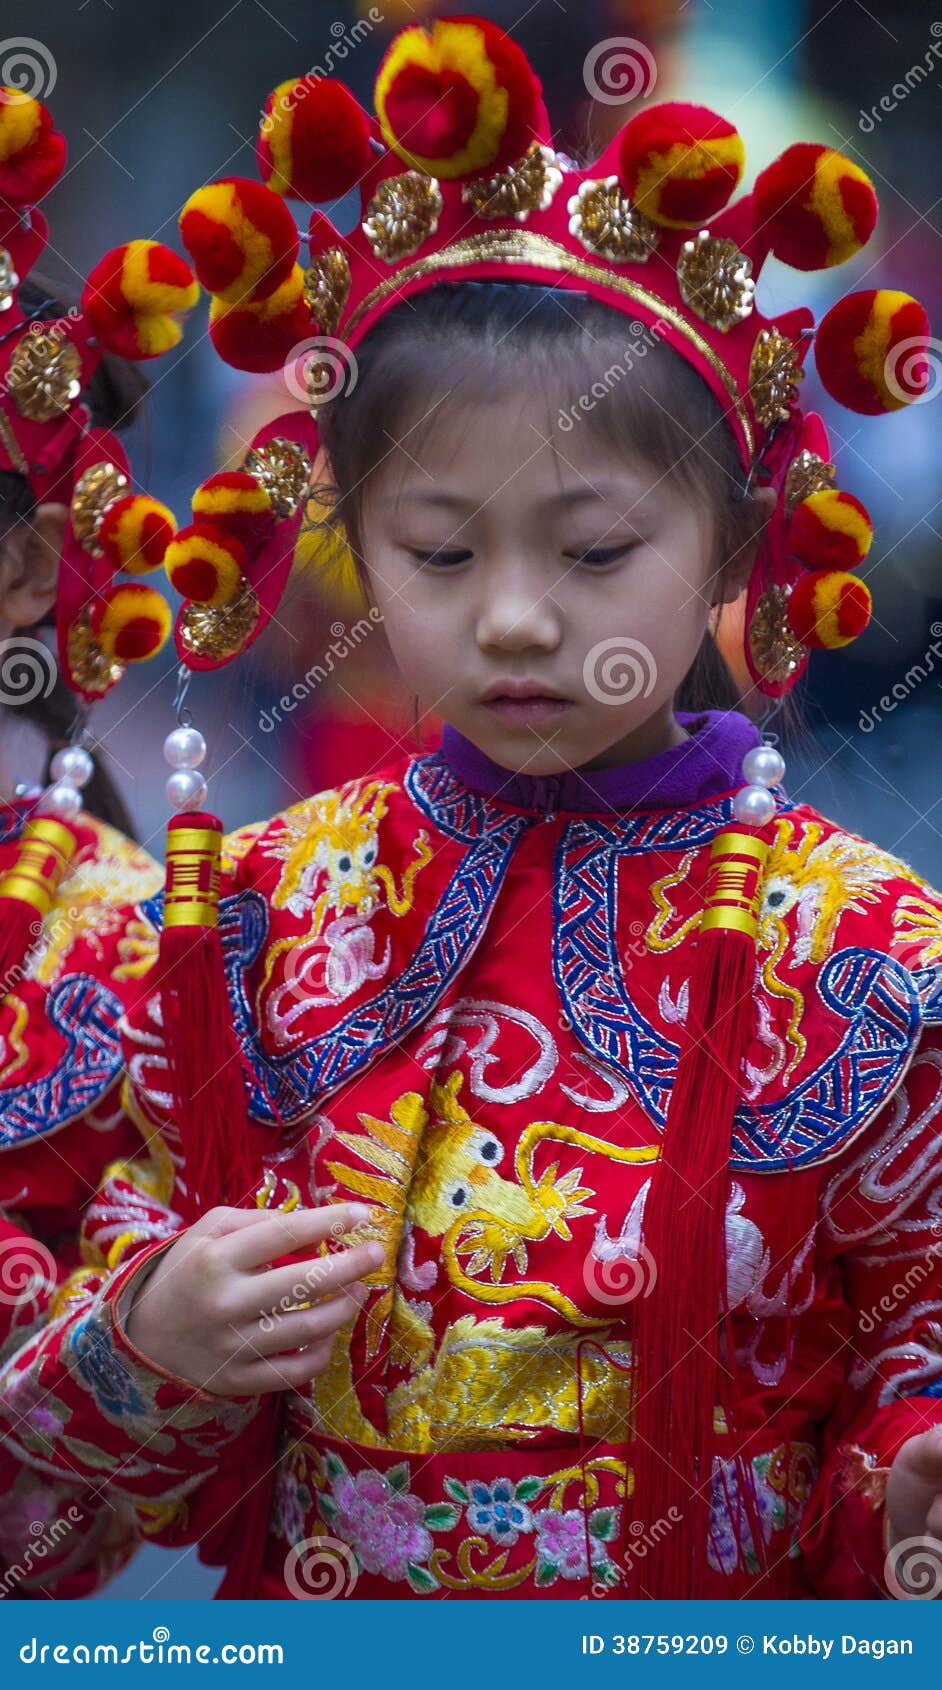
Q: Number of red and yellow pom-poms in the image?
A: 15